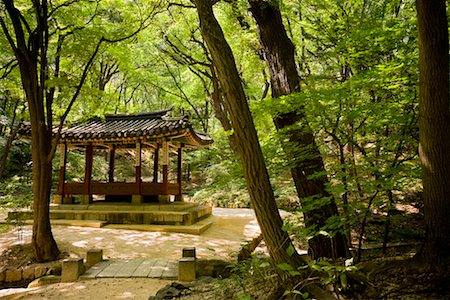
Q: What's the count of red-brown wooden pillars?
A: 7